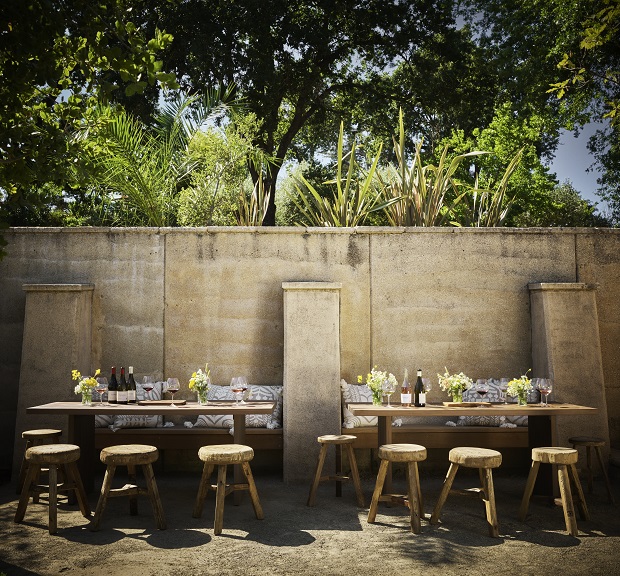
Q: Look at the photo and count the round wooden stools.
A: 9